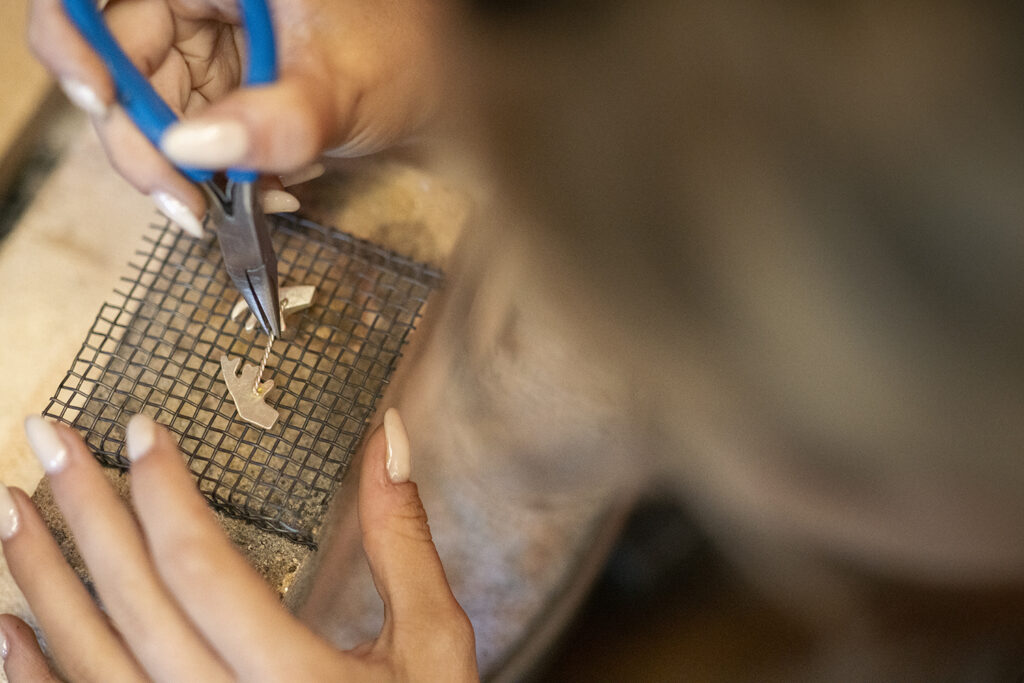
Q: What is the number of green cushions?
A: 0